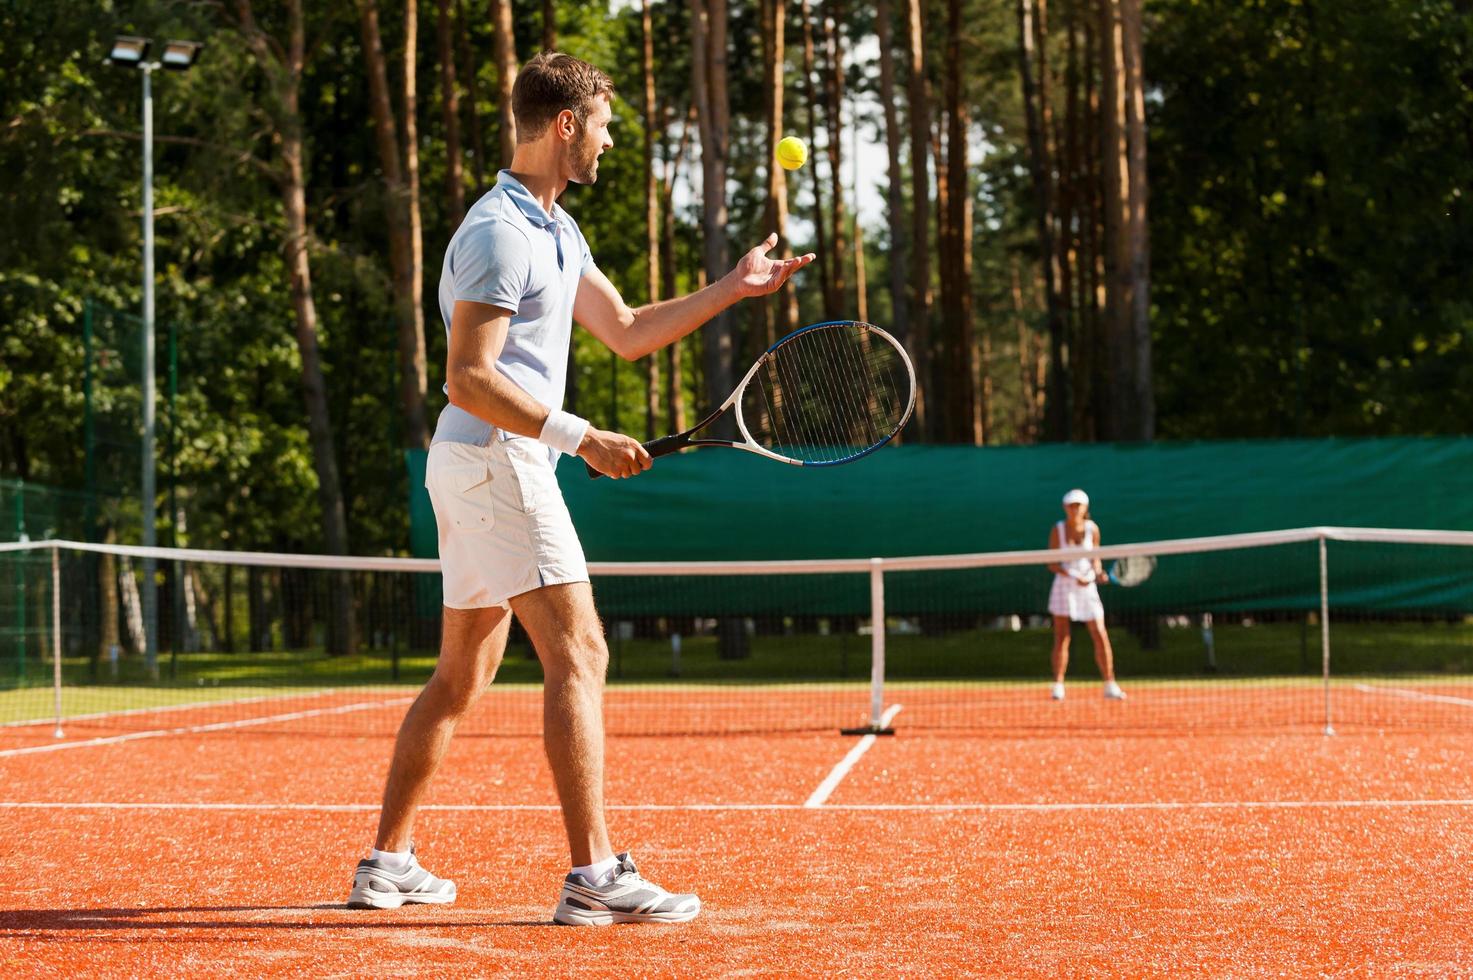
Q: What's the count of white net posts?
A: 3